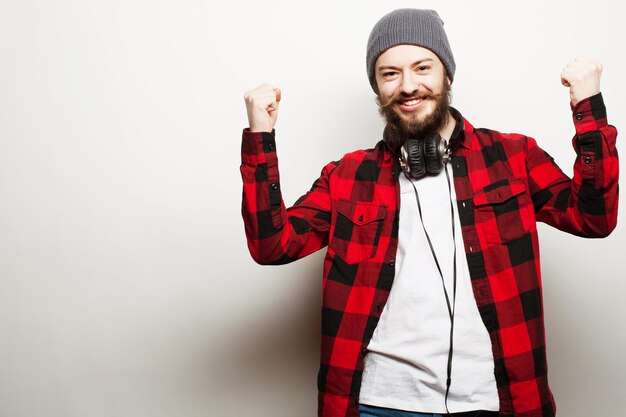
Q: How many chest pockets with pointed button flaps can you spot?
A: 2